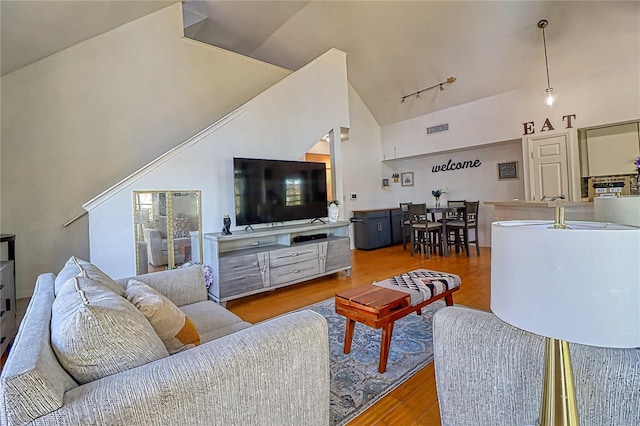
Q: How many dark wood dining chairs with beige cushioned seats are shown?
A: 4